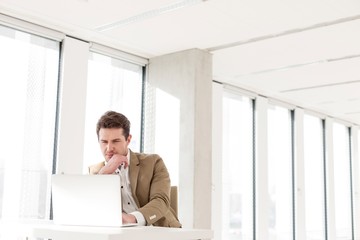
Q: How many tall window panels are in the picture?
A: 6